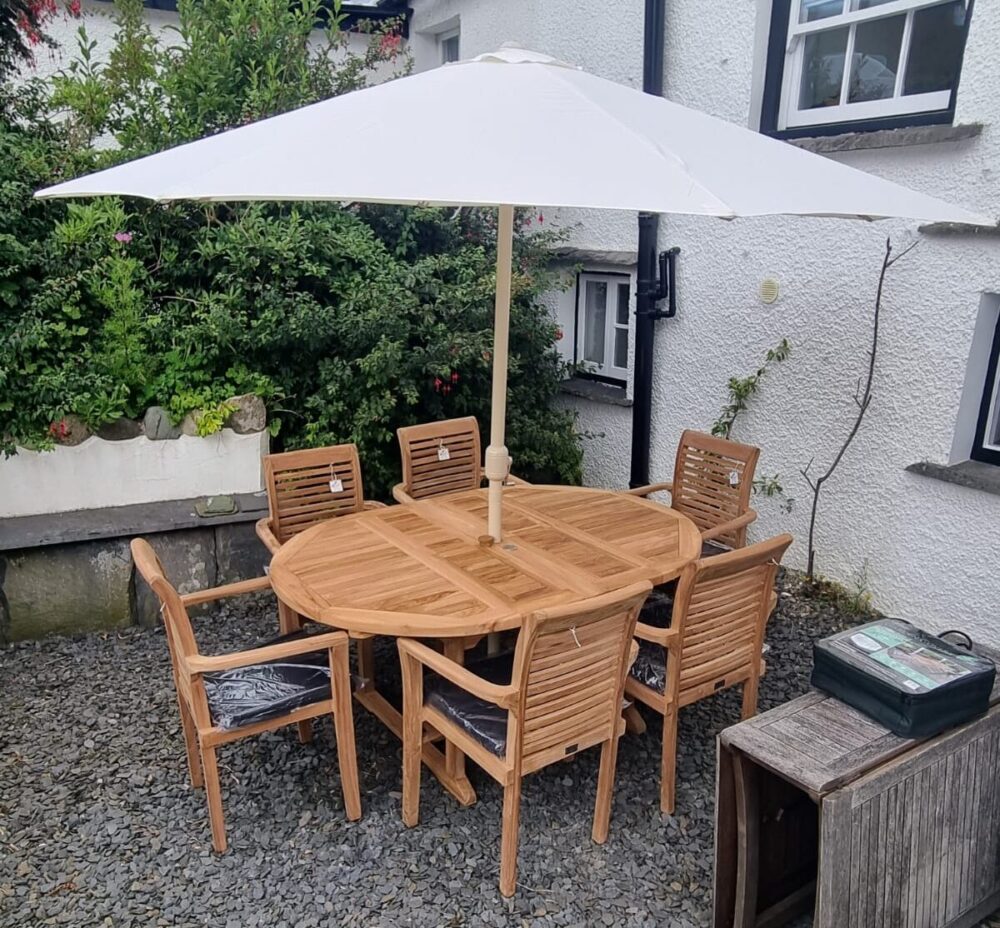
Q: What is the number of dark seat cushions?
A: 4